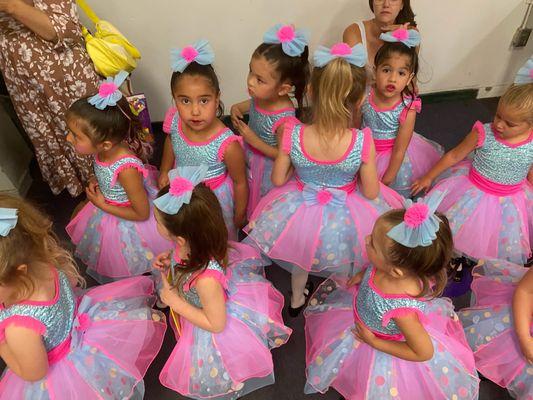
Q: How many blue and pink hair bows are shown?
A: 9